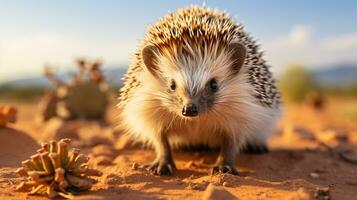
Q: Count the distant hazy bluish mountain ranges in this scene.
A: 2